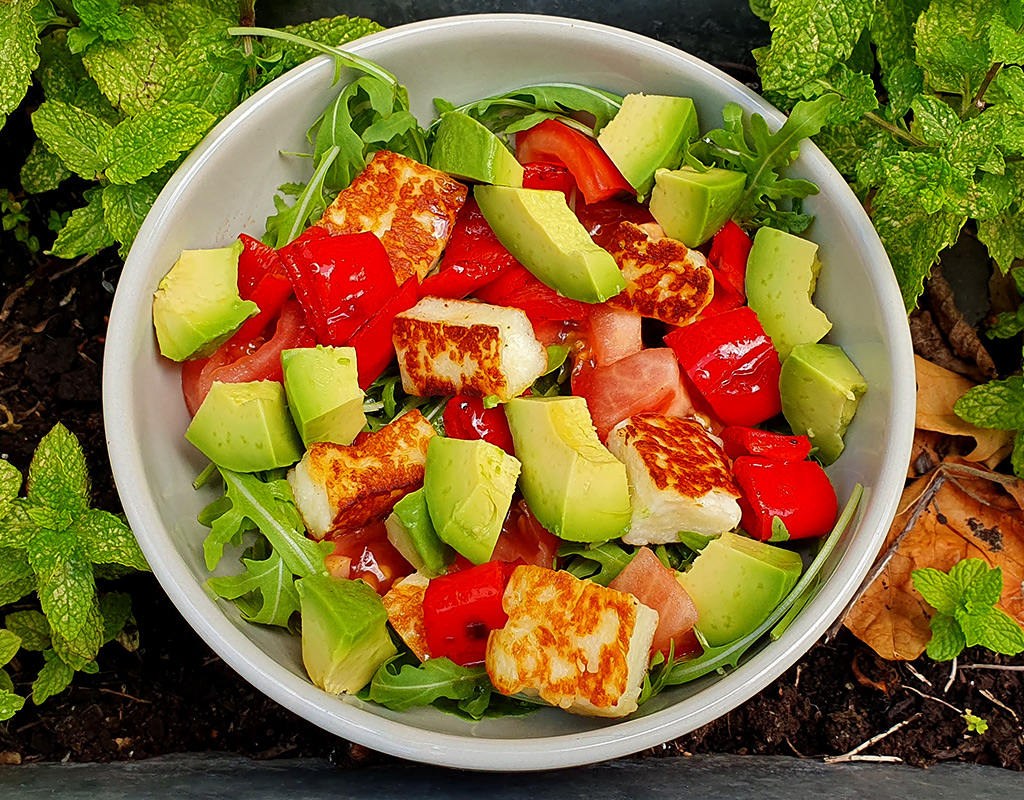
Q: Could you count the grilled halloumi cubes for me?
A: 7